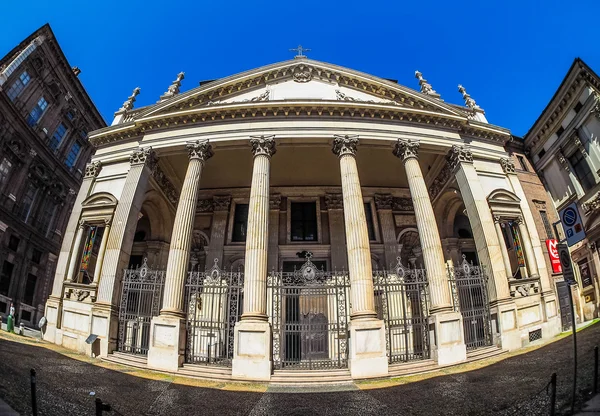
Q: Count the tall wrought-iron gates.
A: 5